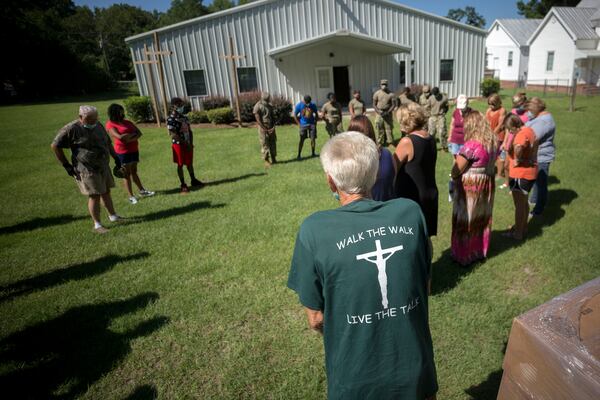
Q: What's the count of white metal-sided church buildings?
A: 1